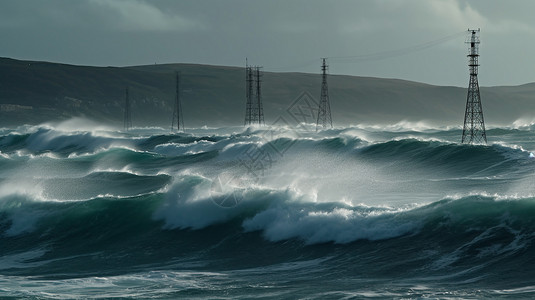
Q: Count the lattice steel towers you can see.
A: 6